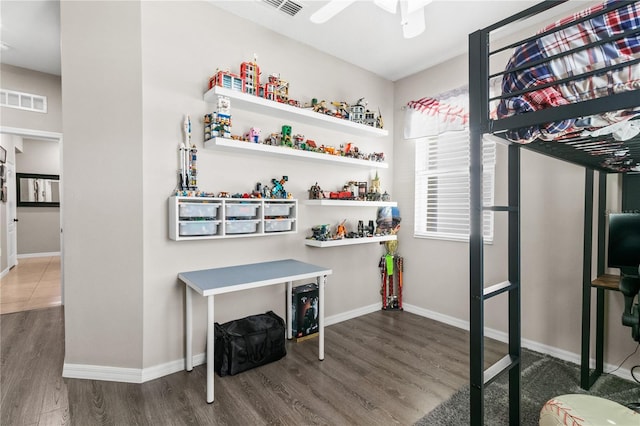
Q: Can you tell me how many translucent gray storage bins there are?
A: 6